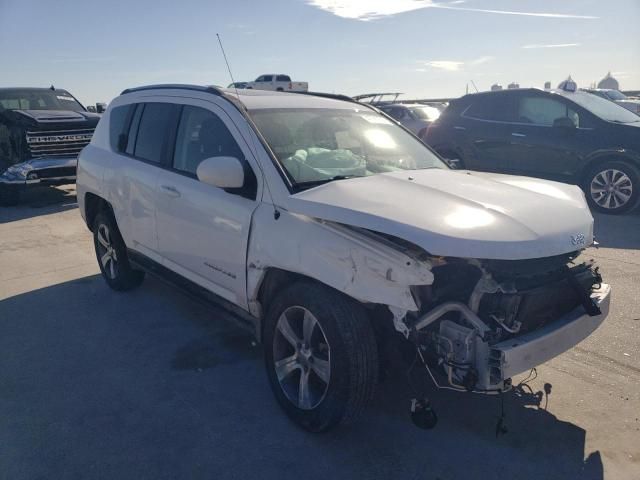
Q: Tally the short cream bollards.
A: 0